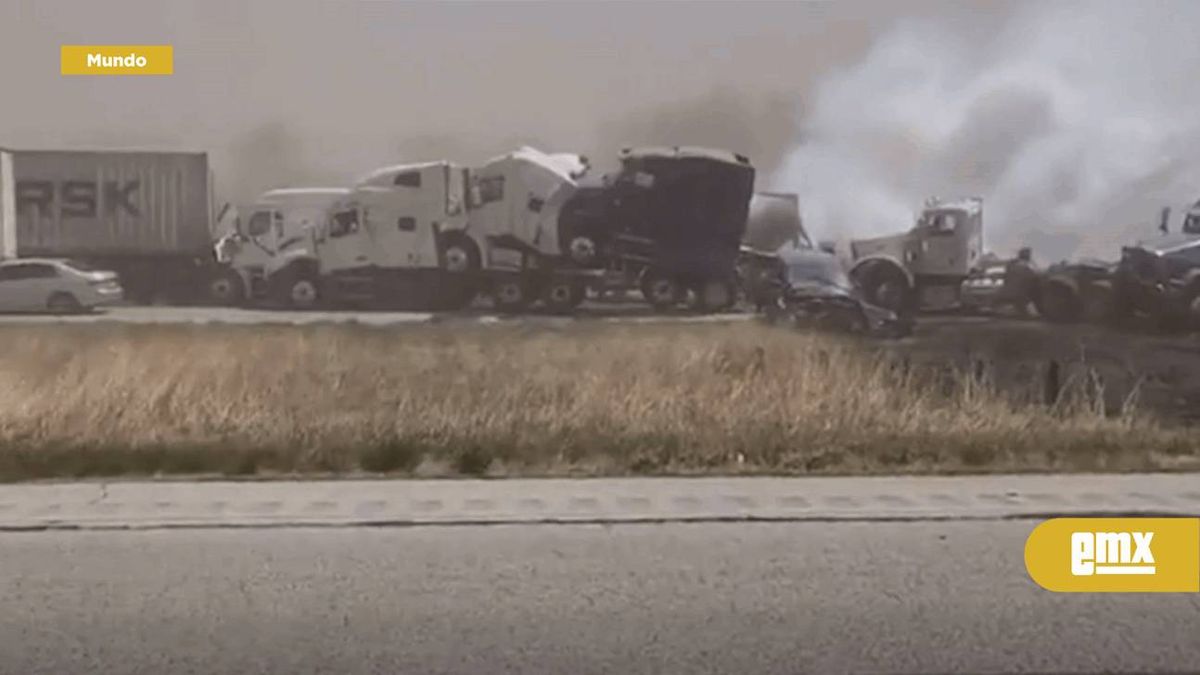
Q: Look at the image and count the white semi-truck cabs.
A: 4